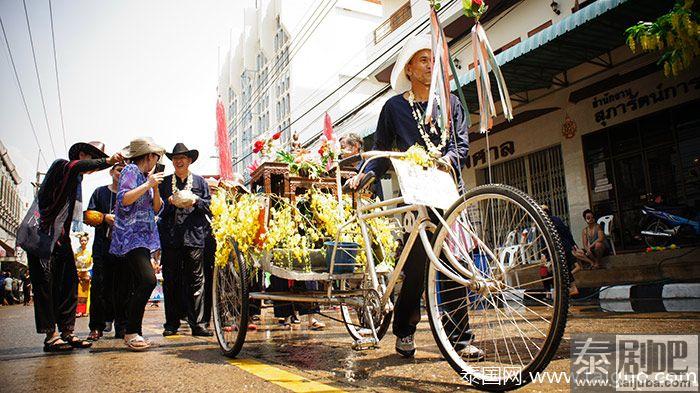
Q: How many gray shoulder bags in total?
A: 1